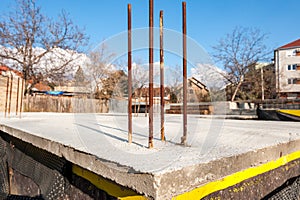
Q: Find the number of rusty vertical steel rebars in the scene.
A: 4